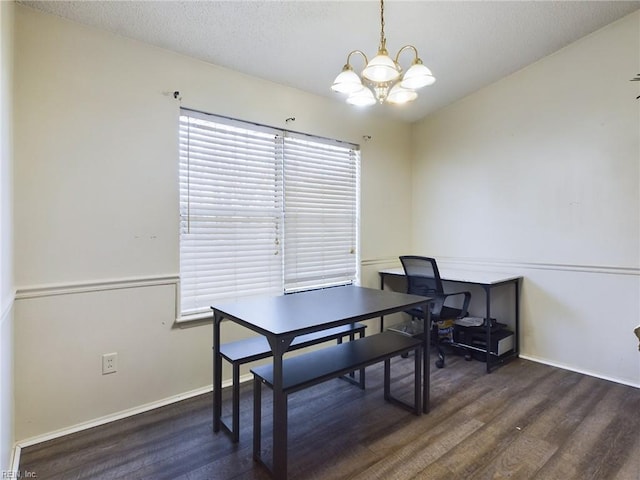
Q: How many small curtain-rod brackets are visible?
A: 3